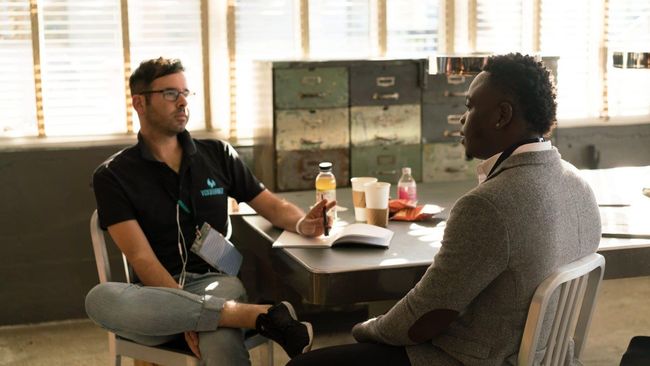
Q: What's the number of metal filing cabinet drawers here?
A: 9